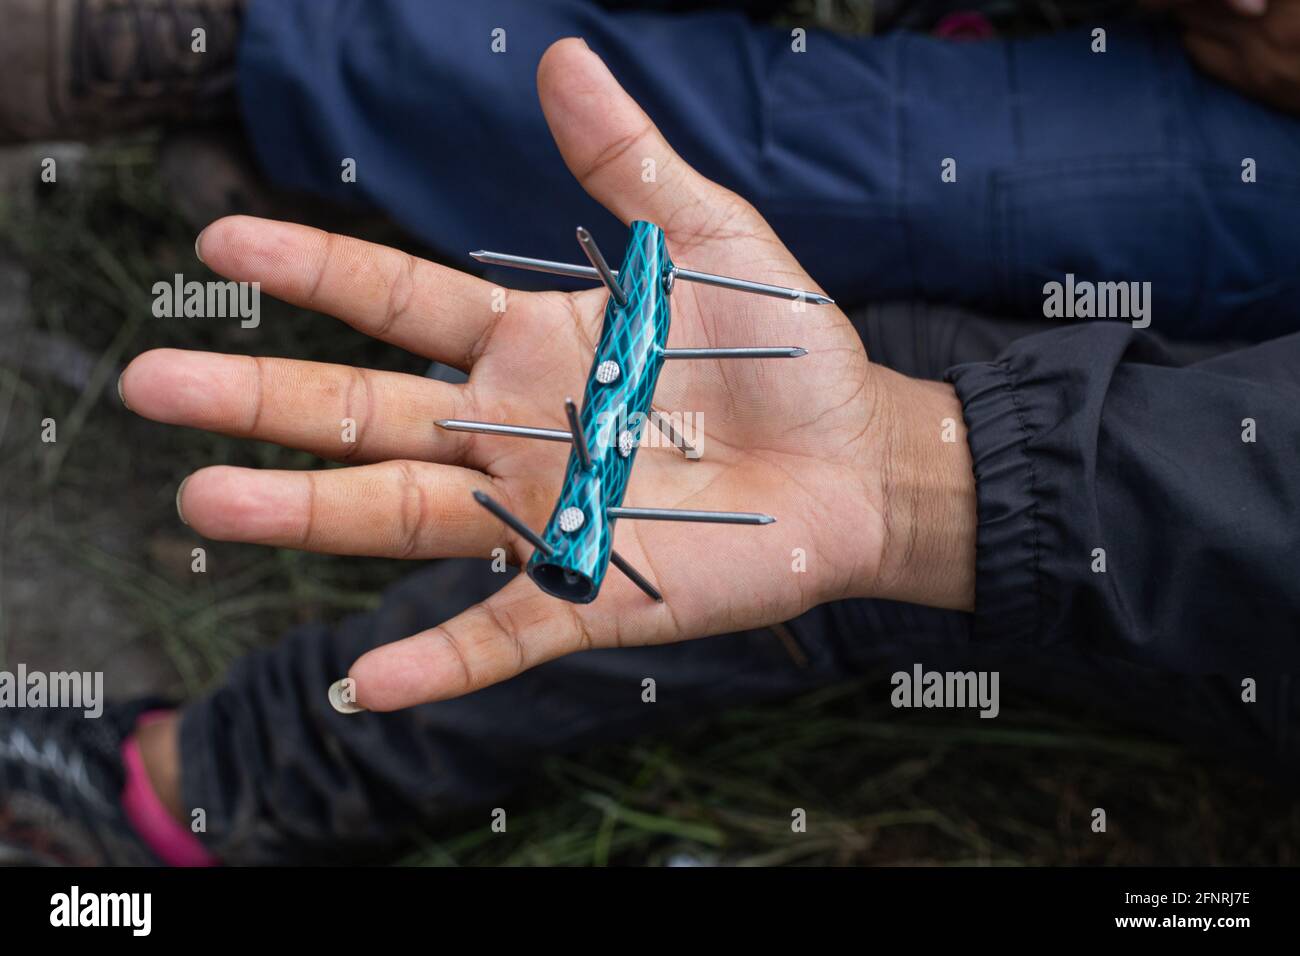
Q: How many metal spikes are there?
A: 10